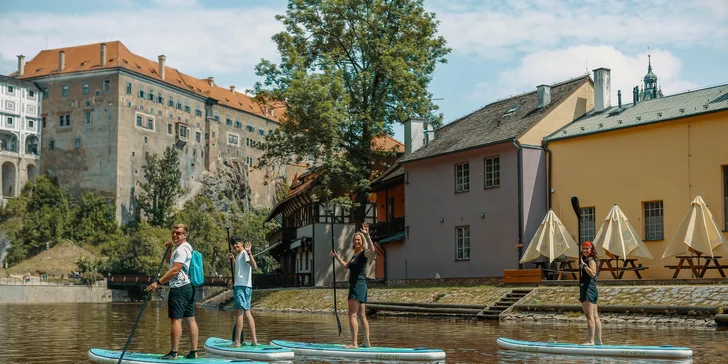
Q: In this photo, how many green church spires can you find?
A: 1